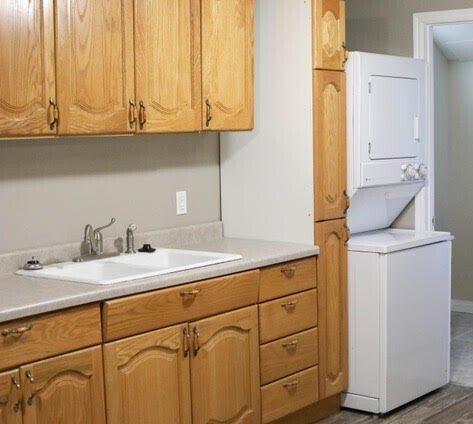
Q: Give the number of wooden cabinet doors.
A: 11